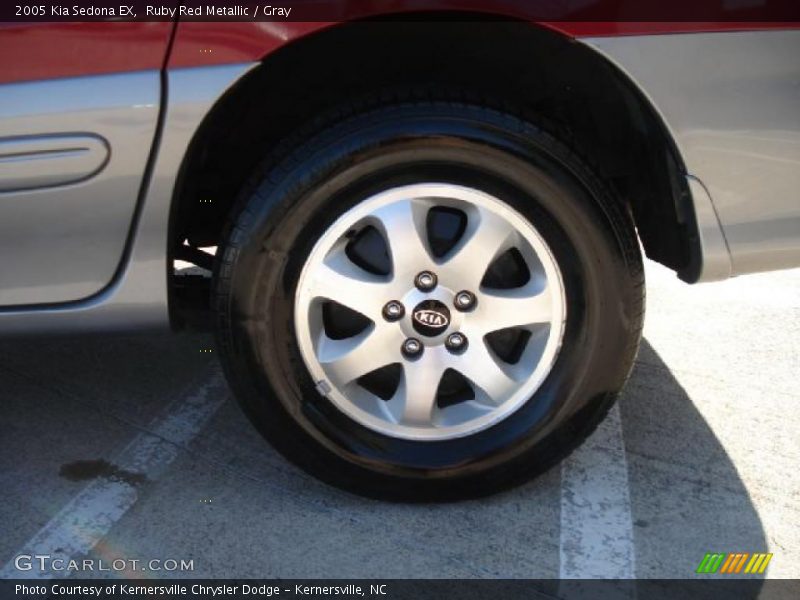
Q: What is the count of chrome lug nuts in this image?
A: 5